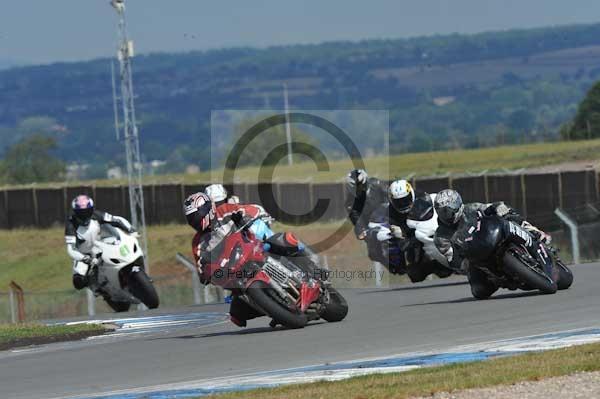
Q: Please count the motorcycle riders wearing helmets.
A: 6